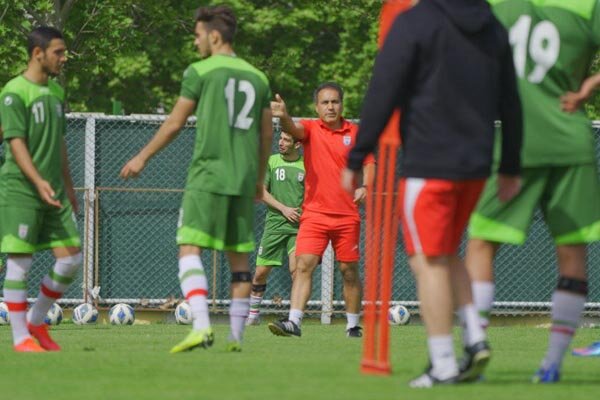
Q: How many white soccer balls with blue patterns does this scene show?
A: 6